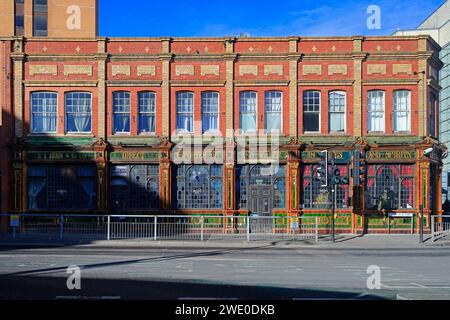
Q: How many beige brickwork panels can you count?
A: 12